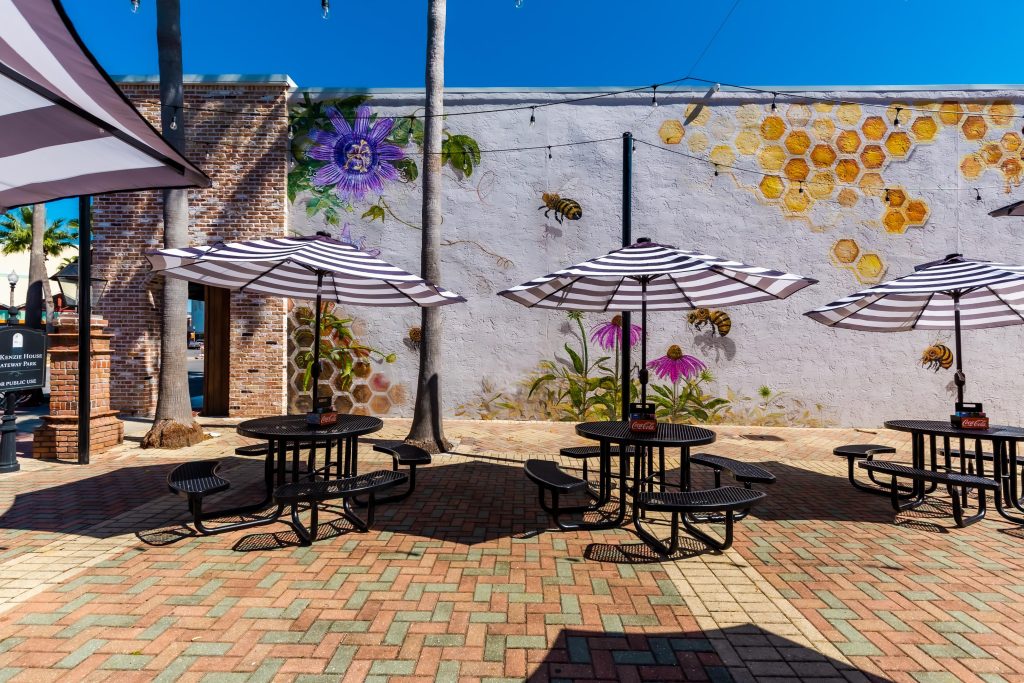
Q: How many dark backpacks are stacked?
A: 0